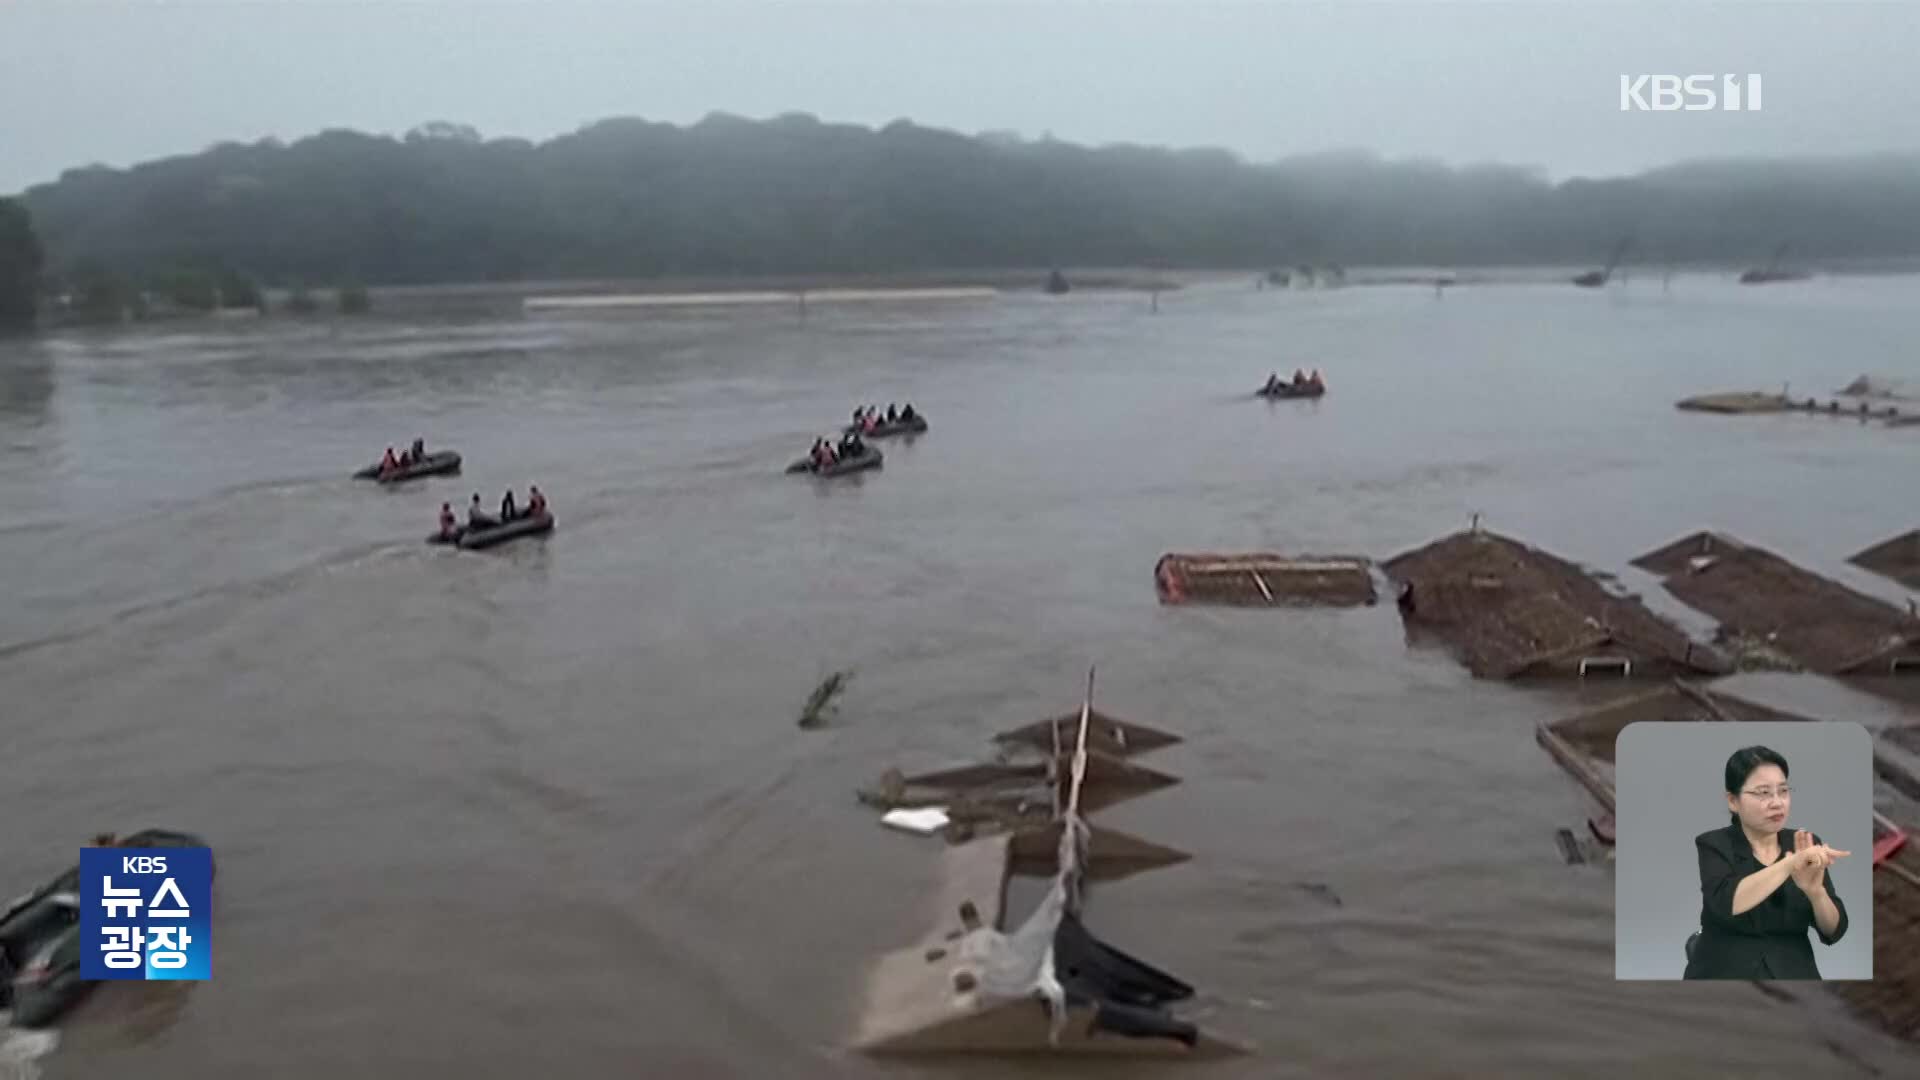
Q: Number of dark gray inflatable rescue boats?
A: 6